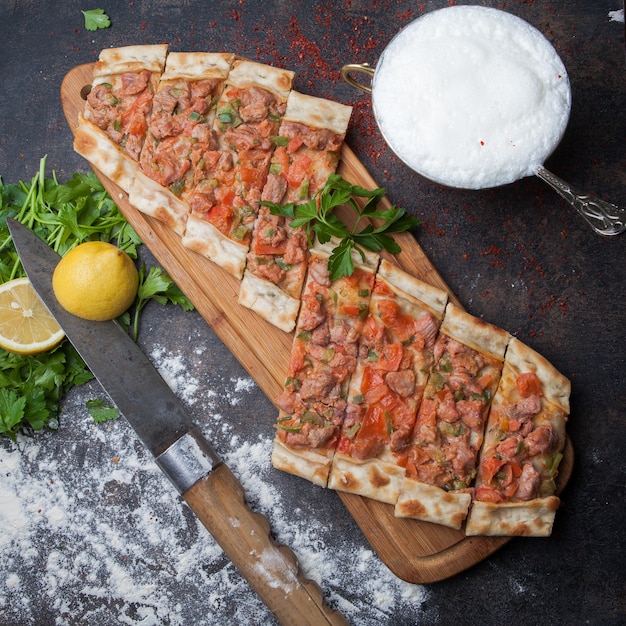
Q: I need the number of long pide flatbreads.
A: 2